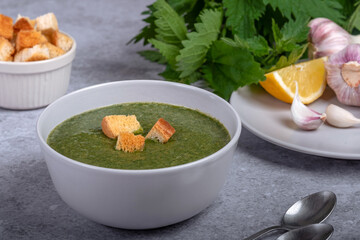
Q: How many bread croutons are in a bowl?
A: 3